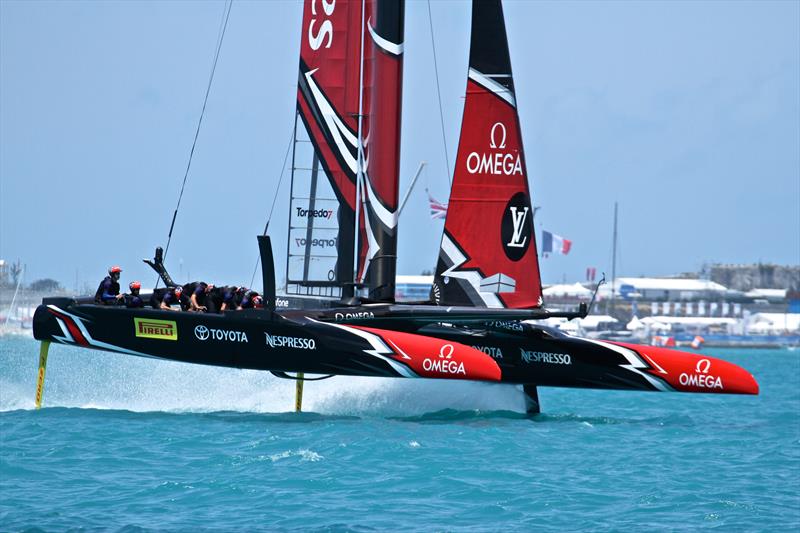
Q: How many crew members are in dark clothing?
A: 6